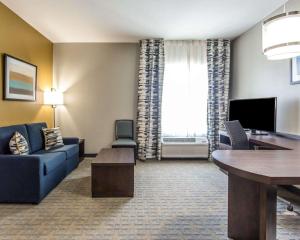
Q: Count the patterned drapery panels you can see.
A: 2